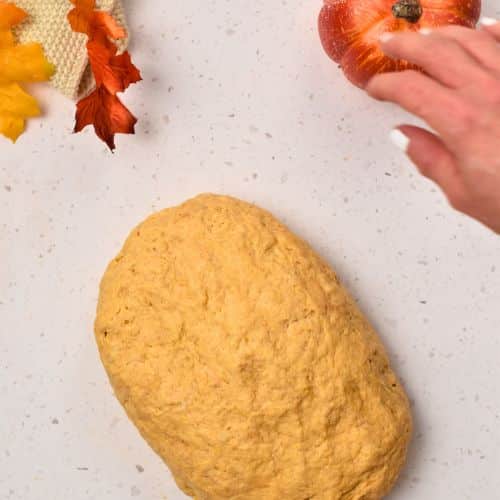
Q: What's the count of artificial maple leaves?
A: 2